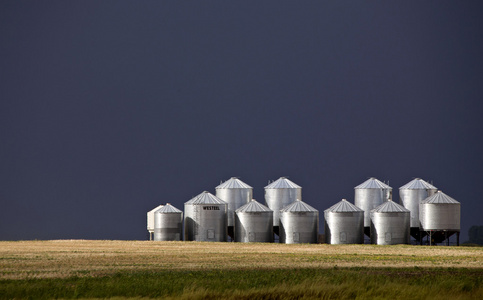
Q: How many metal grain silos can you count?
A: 12